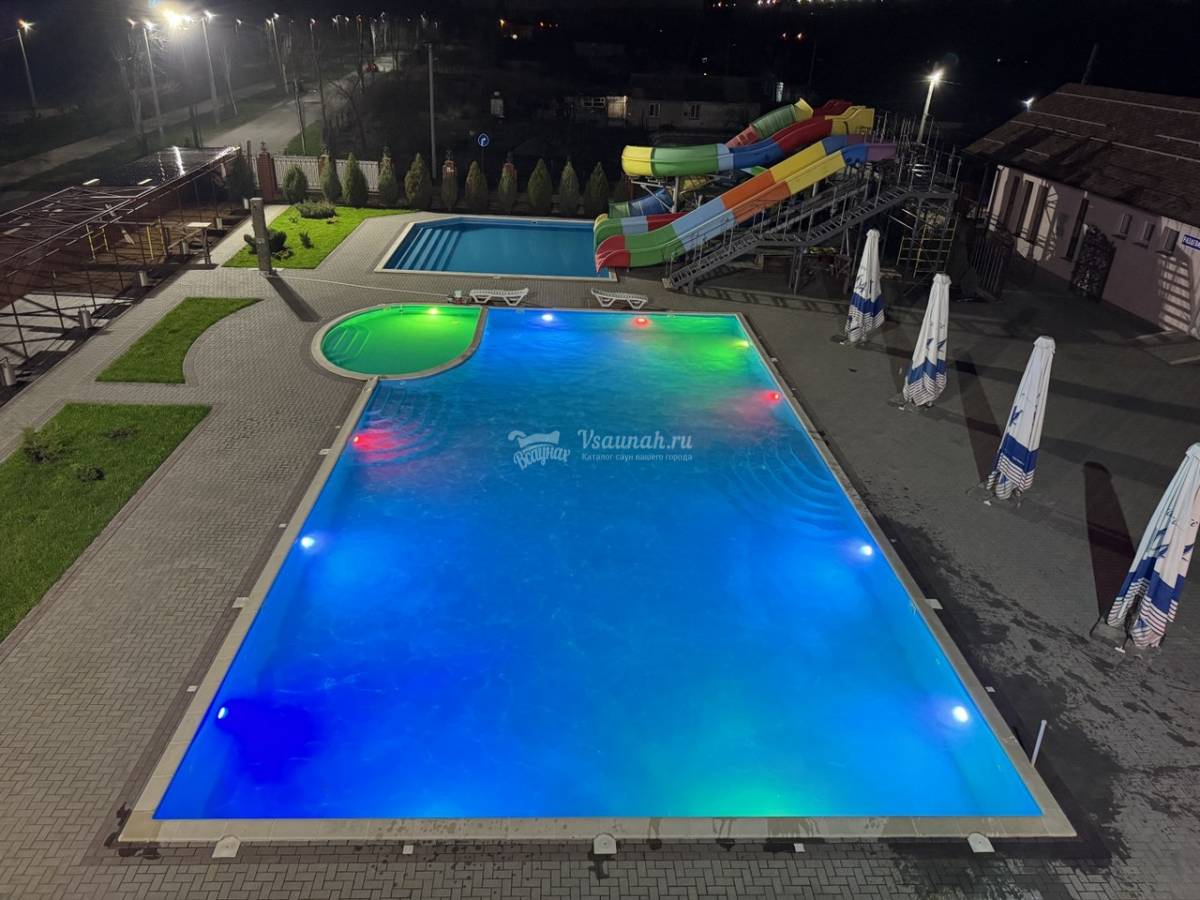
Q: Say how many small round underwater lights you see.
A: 10